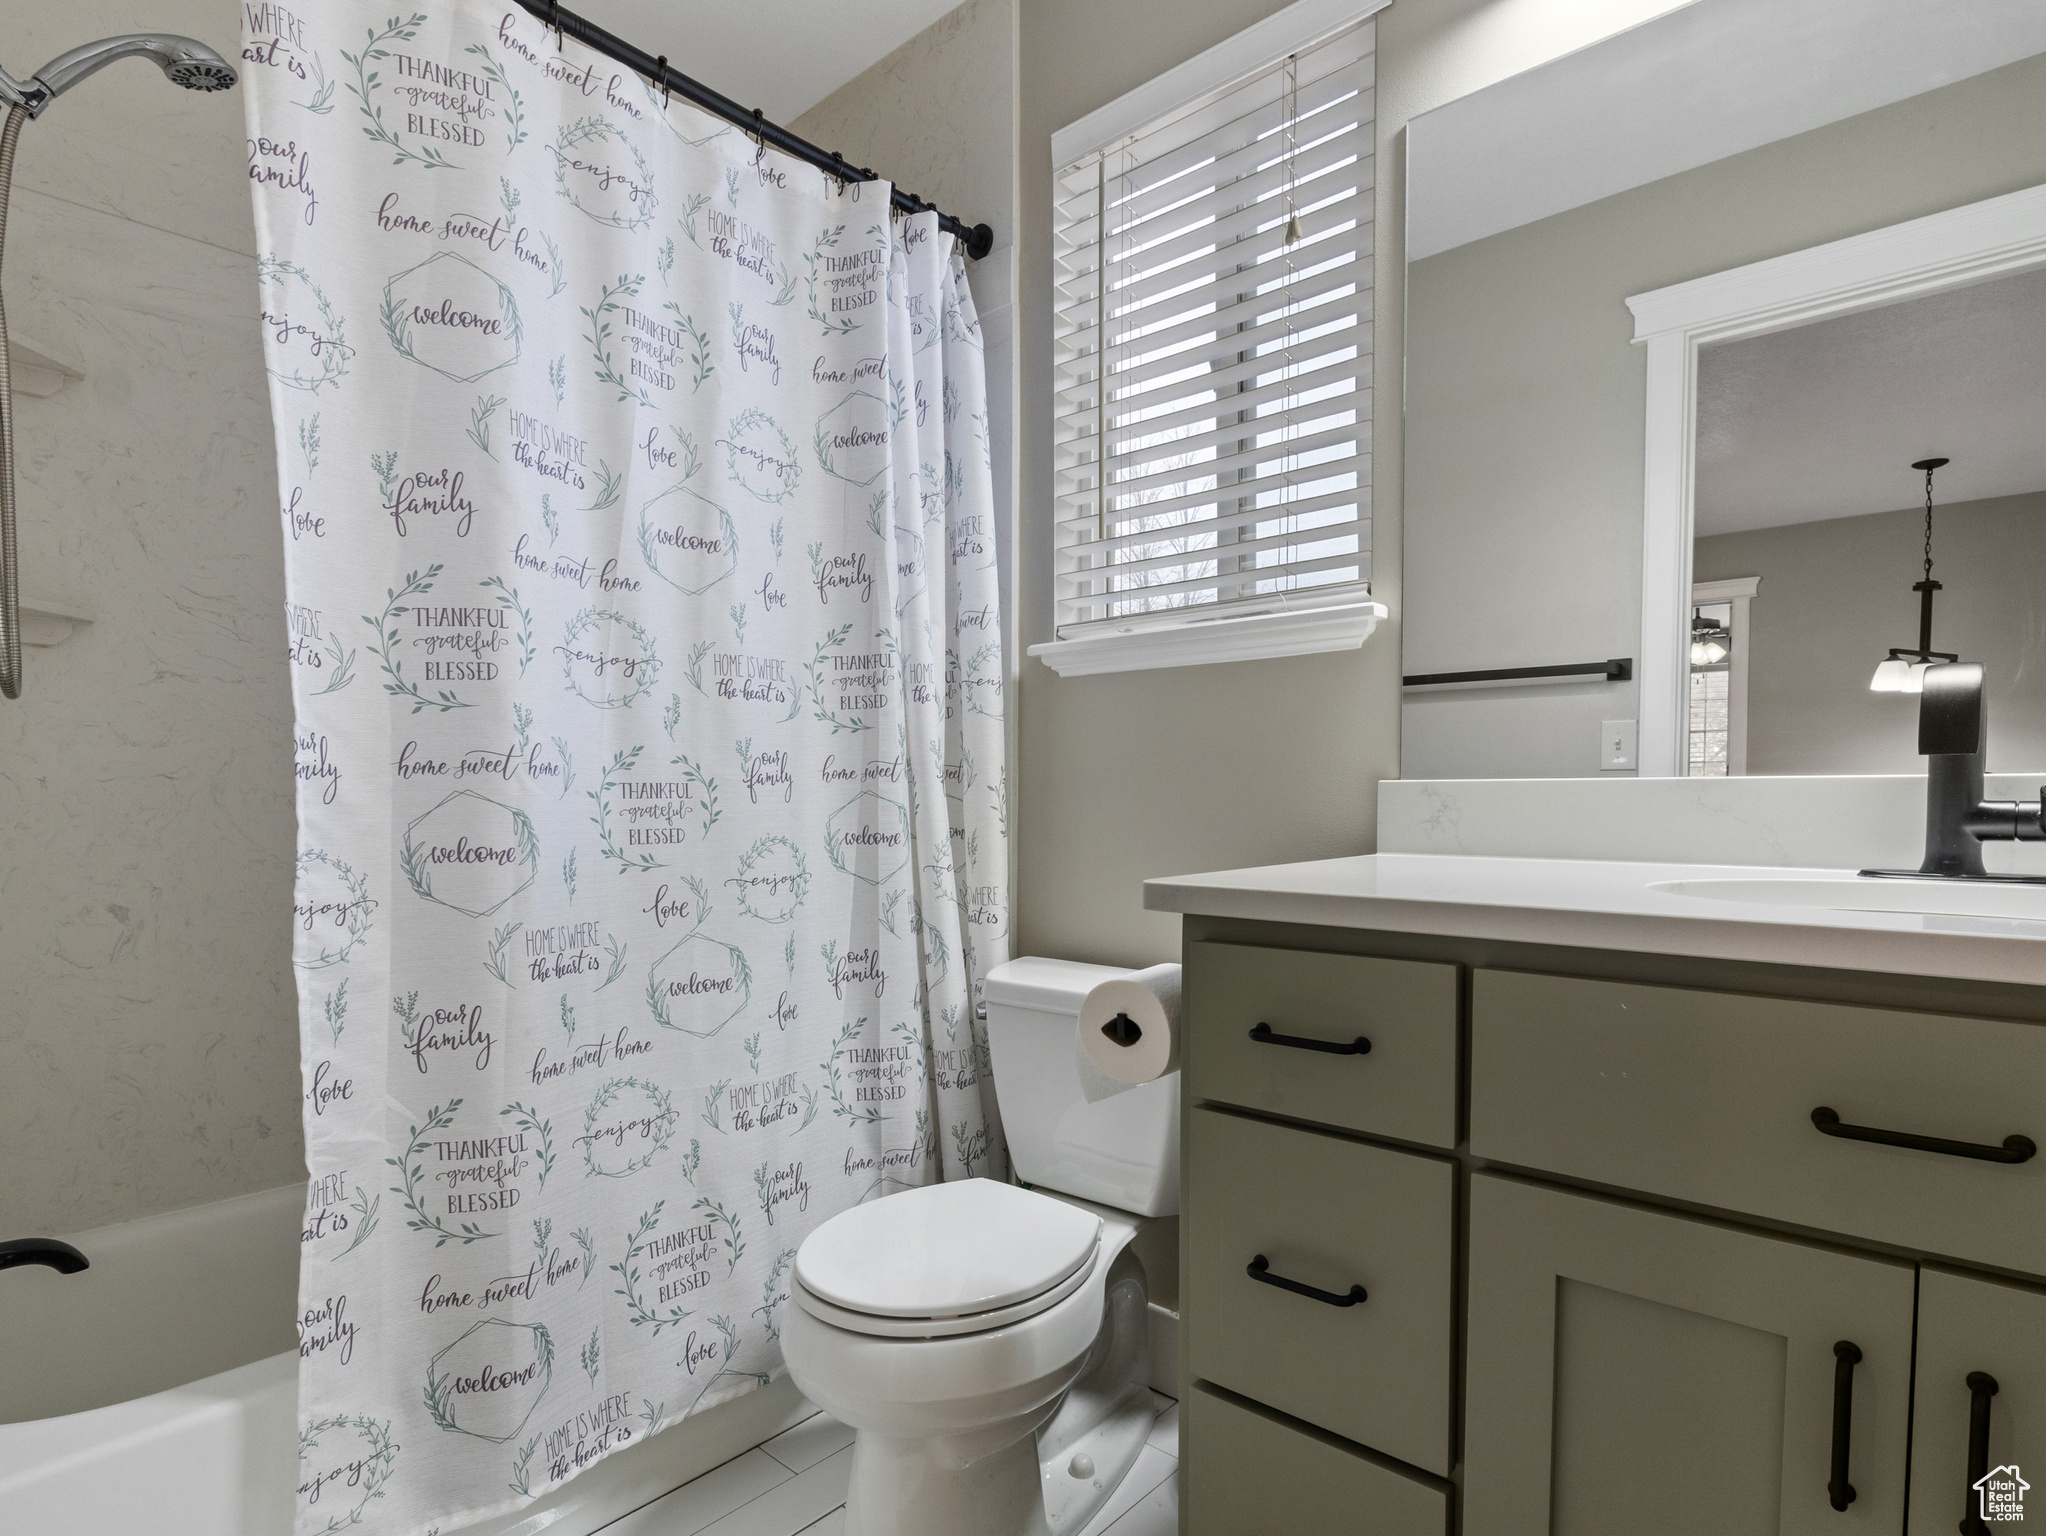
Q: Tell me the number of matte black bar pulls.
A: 5